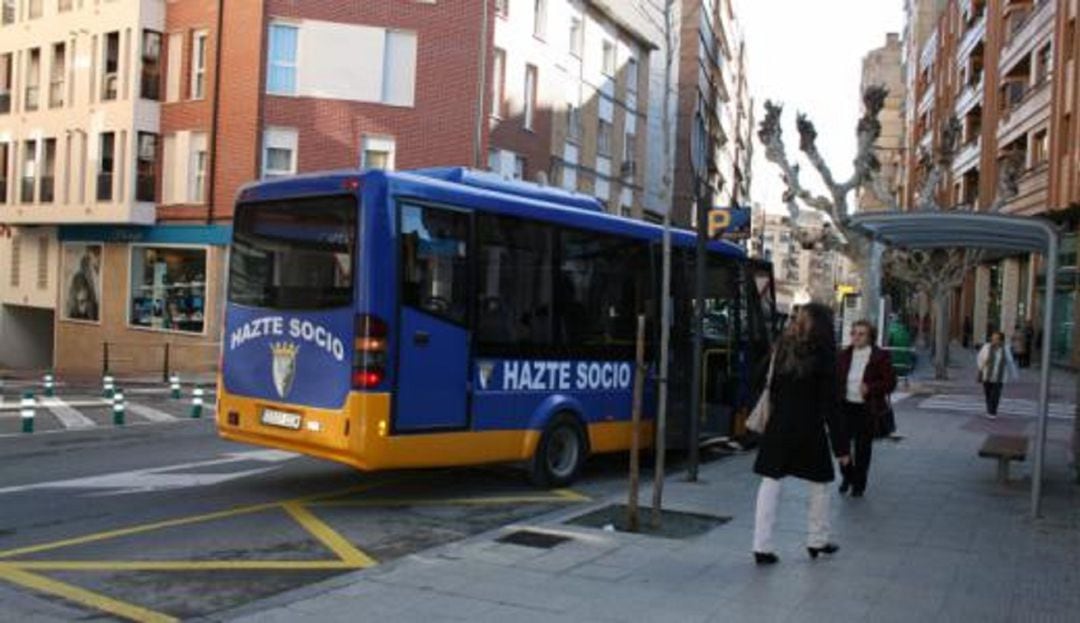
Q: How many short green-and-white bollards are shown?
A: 6